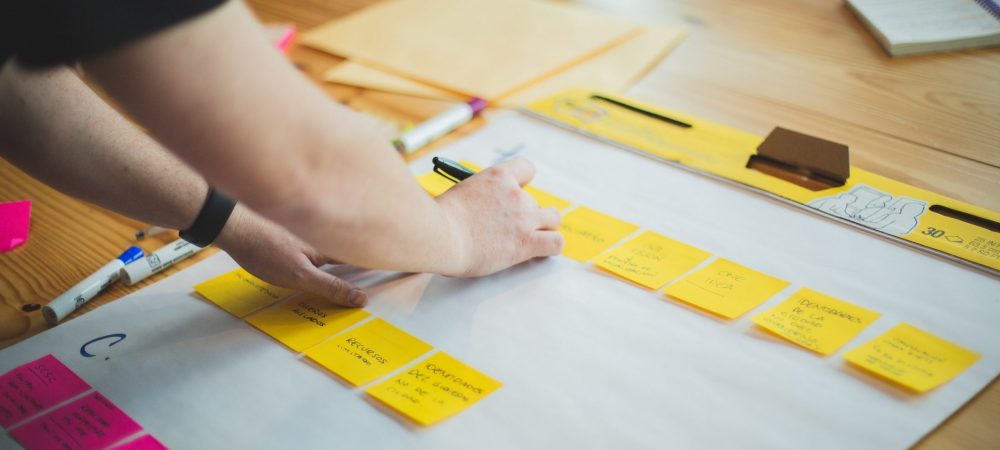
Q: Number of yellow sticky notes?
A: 11